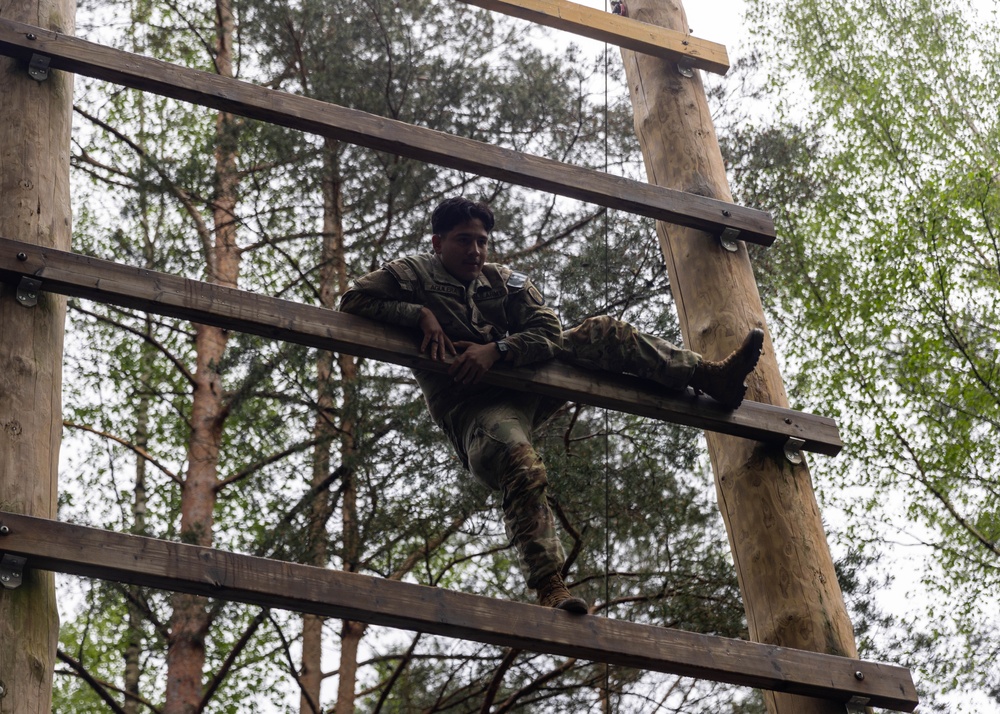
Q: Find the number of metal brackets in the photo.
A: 7